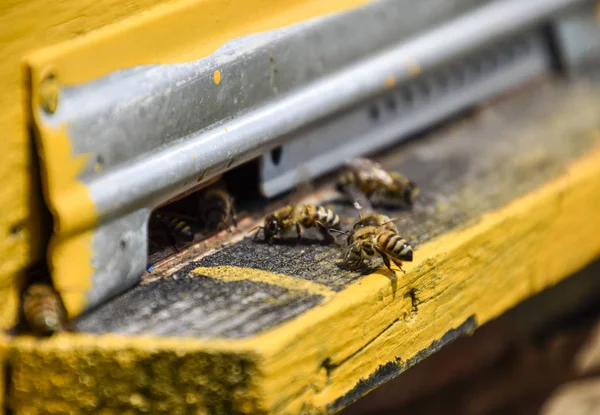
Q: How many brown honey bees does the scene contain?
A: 7